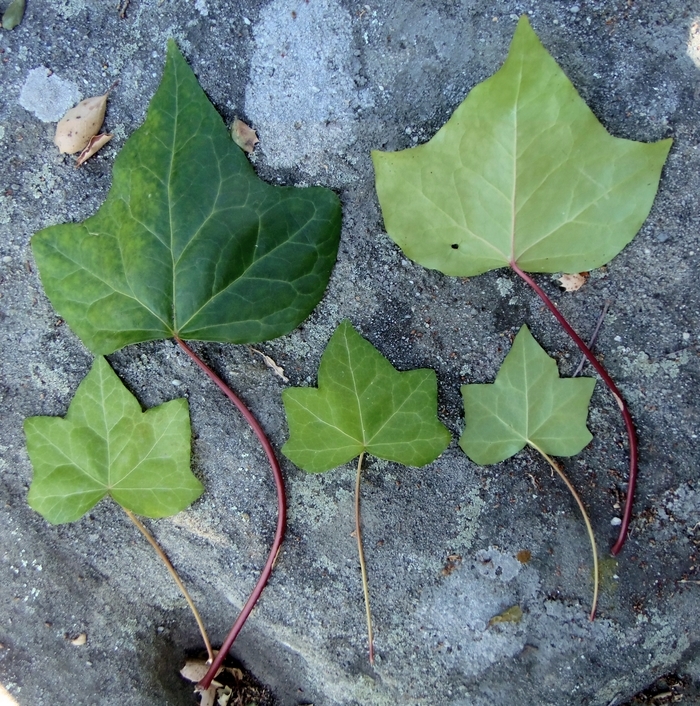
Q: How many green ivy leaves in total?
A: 5